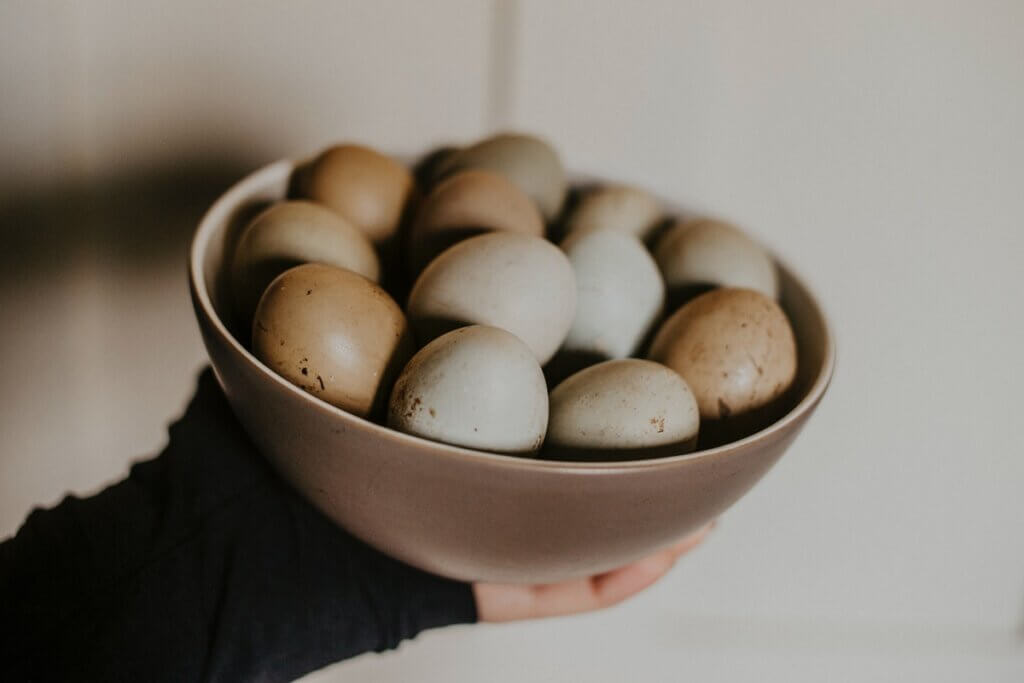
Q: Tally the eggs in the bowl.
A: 12